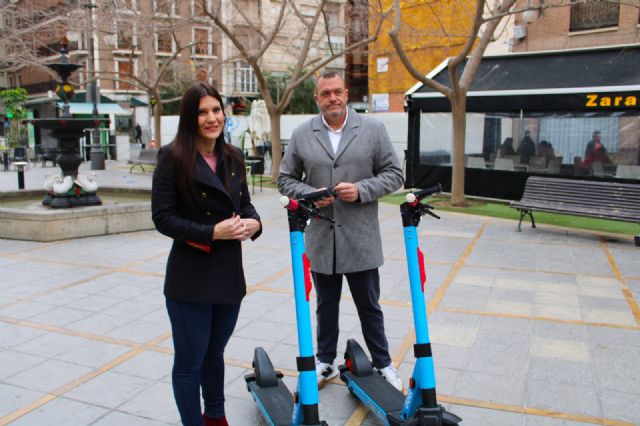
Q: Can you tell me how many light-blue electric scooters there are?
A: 2